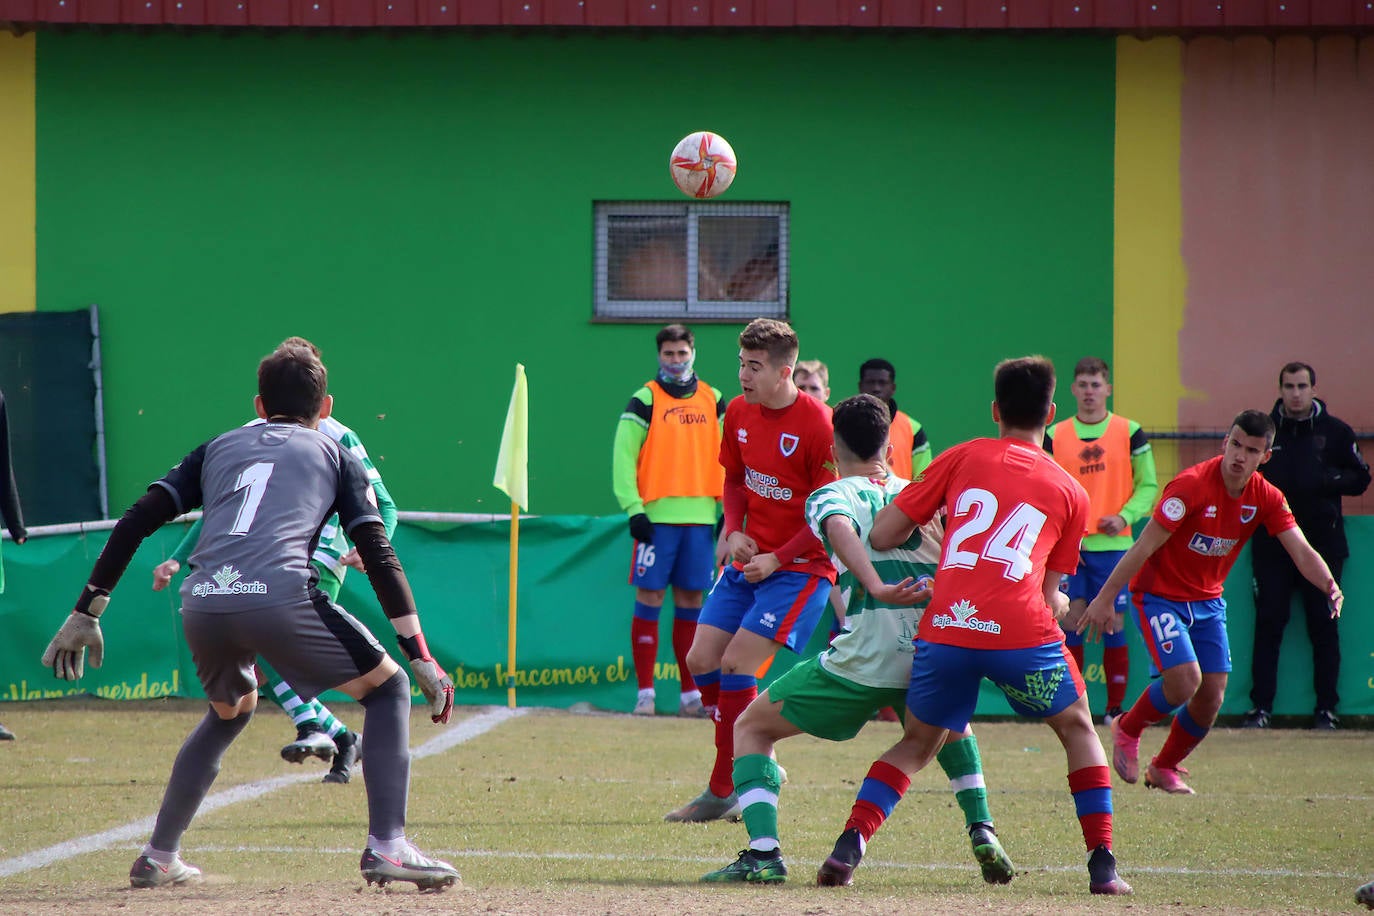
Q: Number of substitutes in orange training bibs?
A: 3